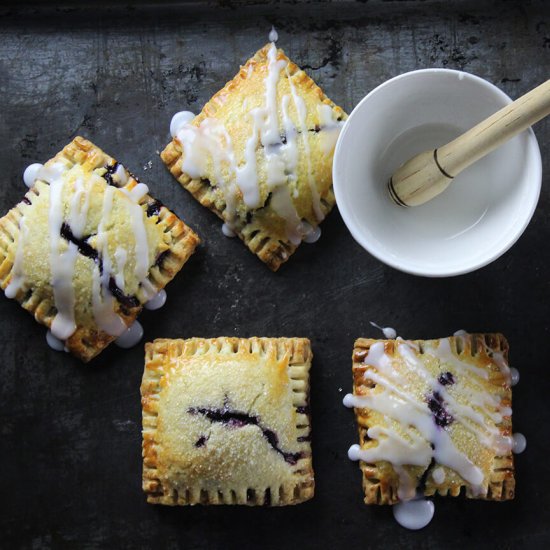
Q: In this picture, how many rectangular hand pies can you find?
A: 4